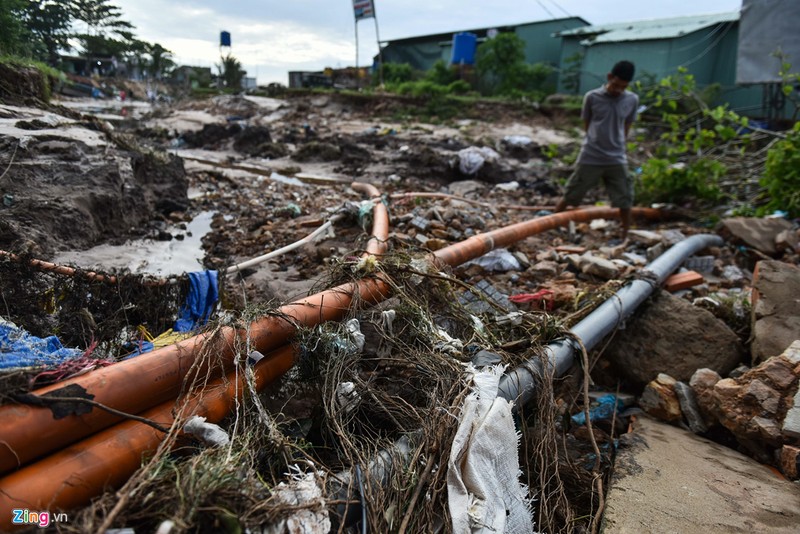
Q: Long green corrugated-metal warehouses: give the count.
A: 2